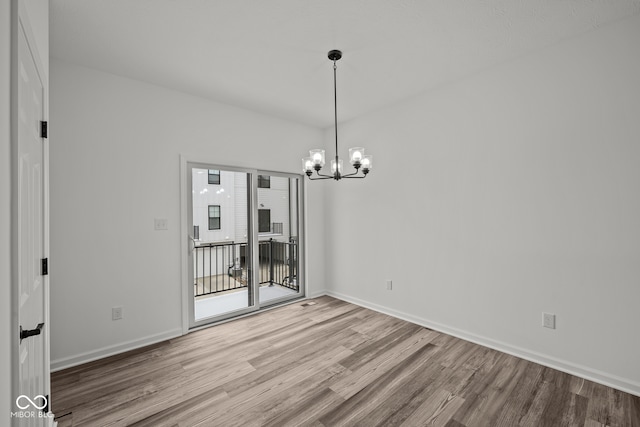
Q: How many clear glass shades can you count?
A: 5